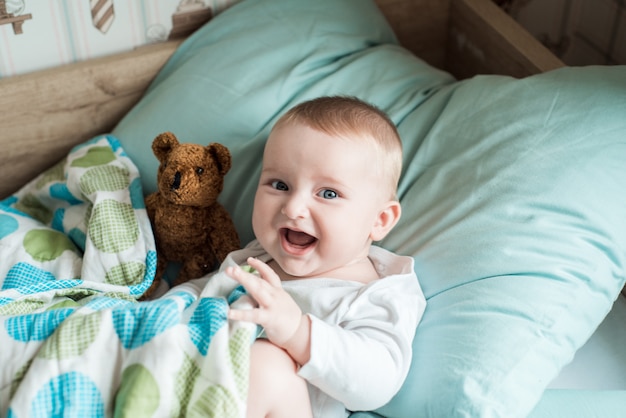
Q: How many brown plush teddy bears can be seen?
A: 1